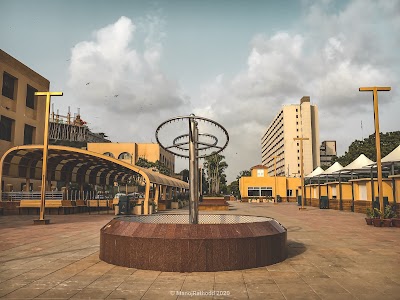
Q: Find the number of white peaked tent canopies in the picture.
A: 4